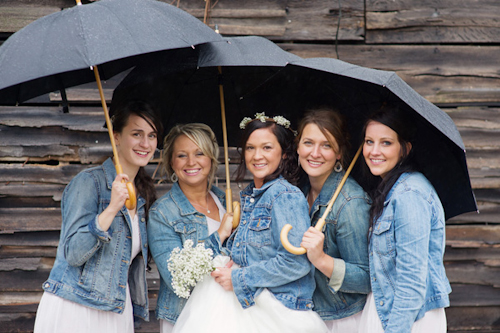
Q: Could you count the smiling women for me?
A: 5